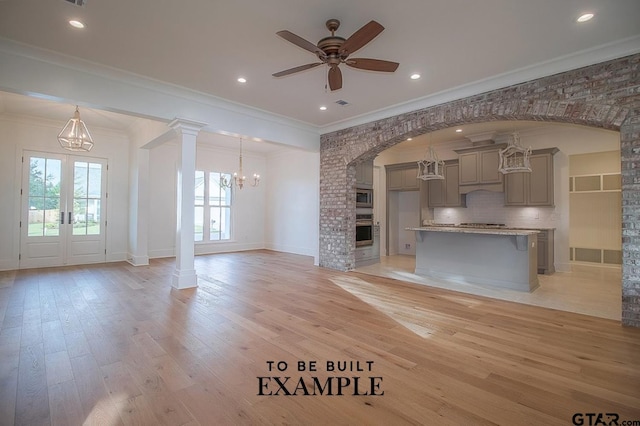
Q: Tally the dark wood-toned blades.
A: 5